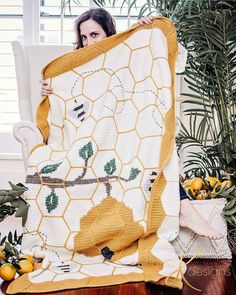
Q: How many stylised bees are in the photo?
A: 3